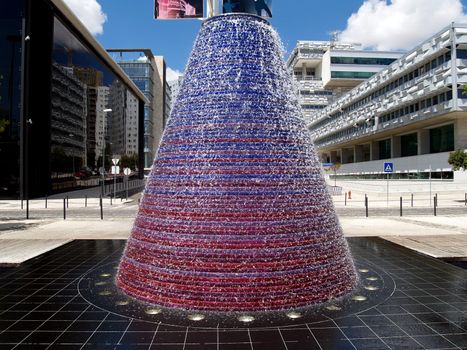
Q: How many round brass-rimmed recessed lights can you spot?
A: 13